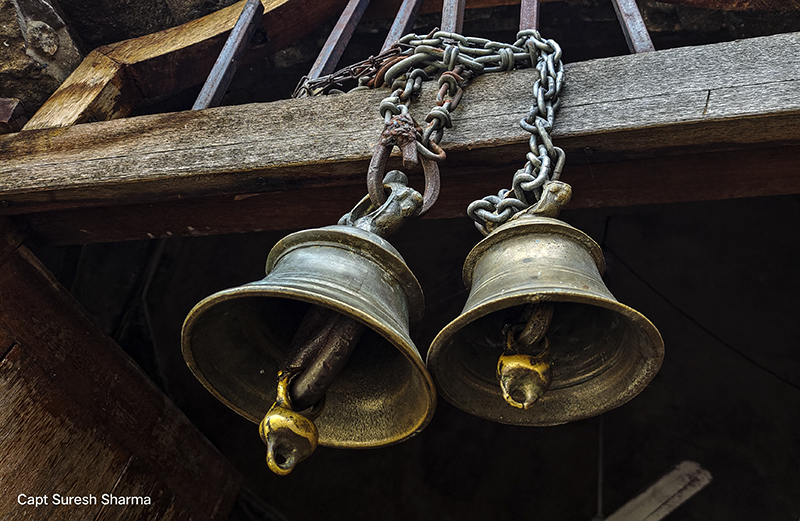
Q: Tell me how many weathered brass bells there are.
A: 2